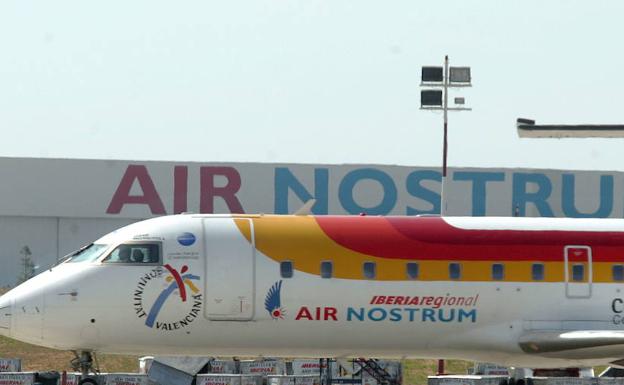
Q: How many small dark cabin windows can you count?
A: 9